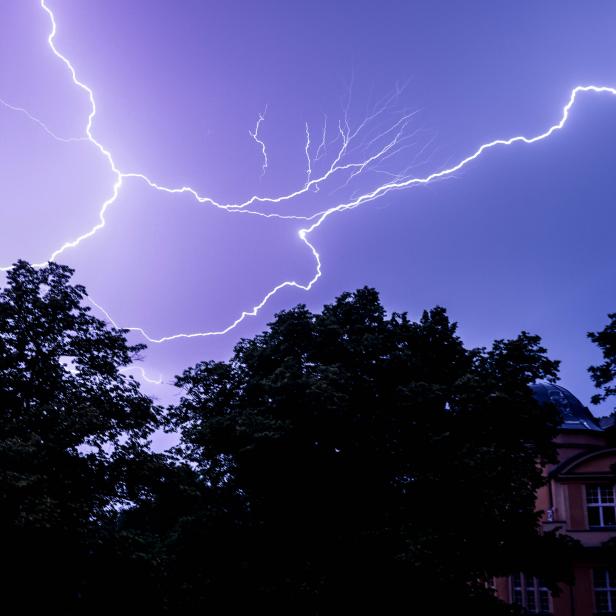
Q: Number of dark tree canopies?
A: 3